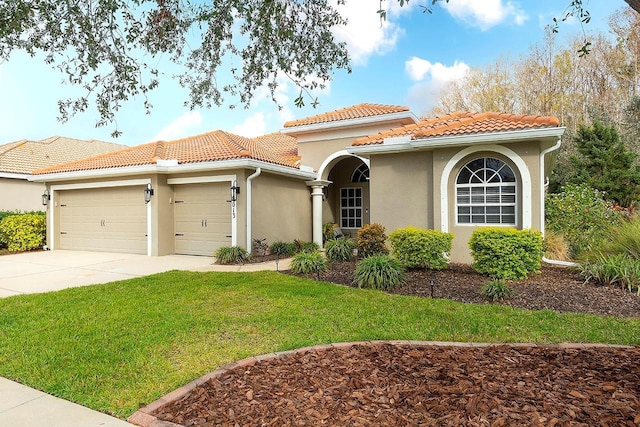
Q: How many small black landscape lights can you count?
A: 3